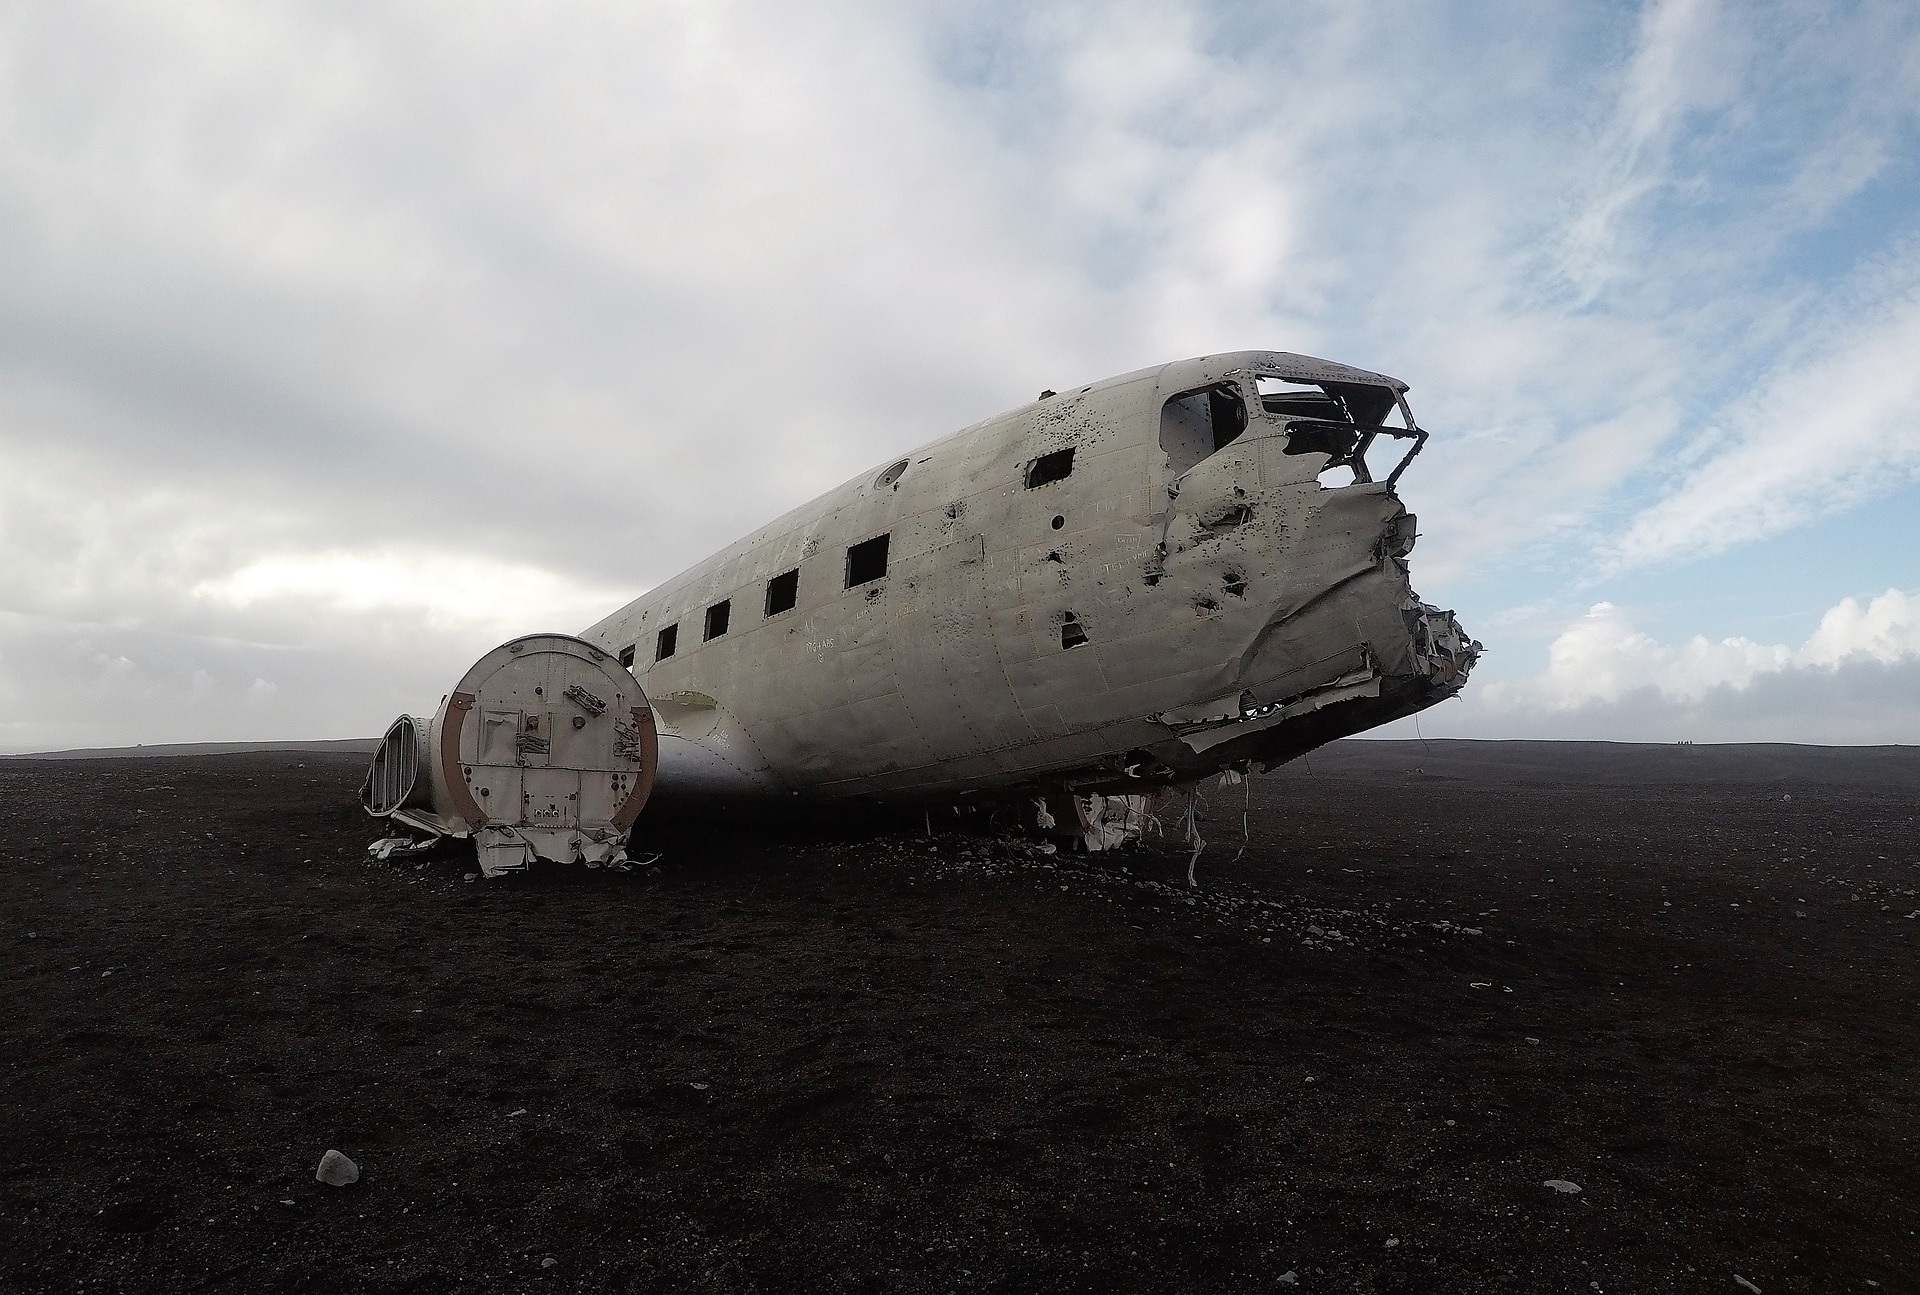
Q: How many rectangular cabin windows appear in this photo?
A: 6